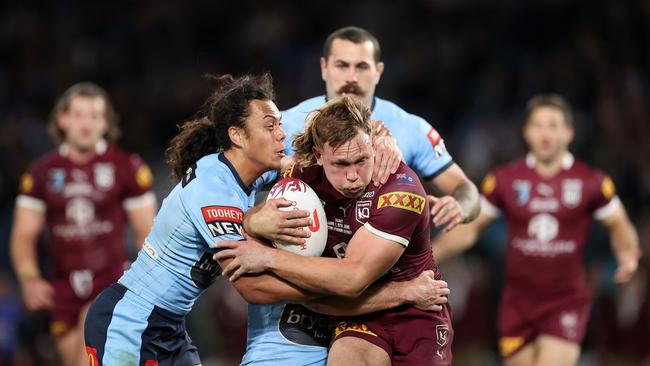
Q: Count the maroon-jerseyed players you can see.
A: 3